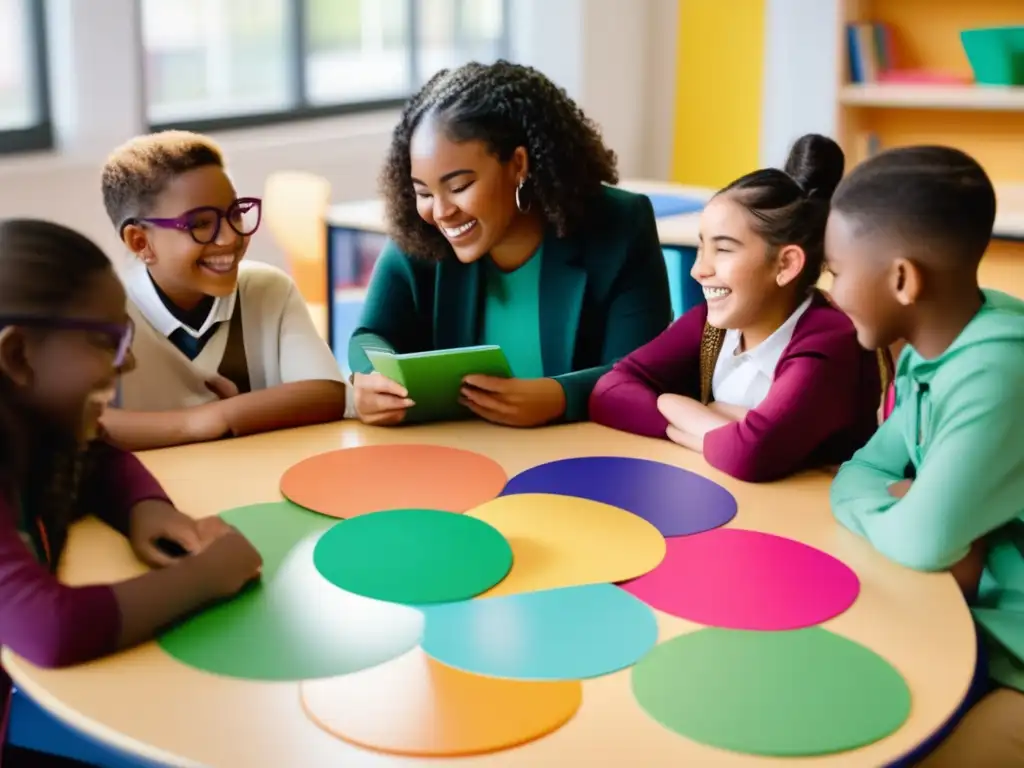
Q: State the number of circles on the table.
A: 9